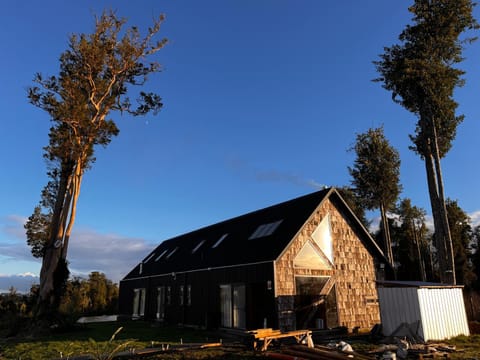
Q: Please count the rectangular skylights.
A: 6